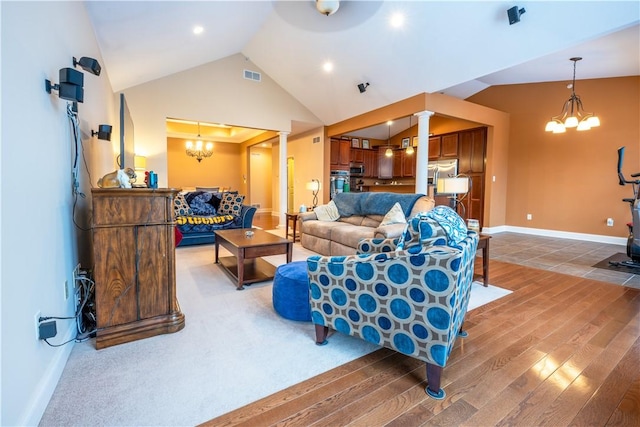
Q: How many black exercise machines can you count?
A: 1